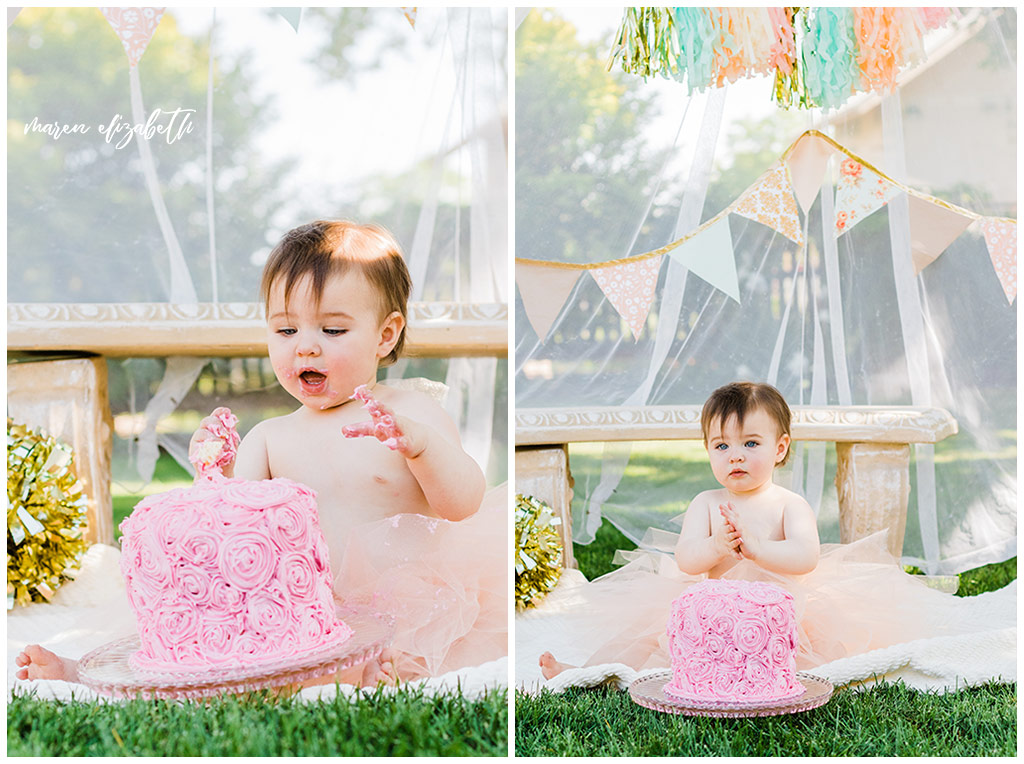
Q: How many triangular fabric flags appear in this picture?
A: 12